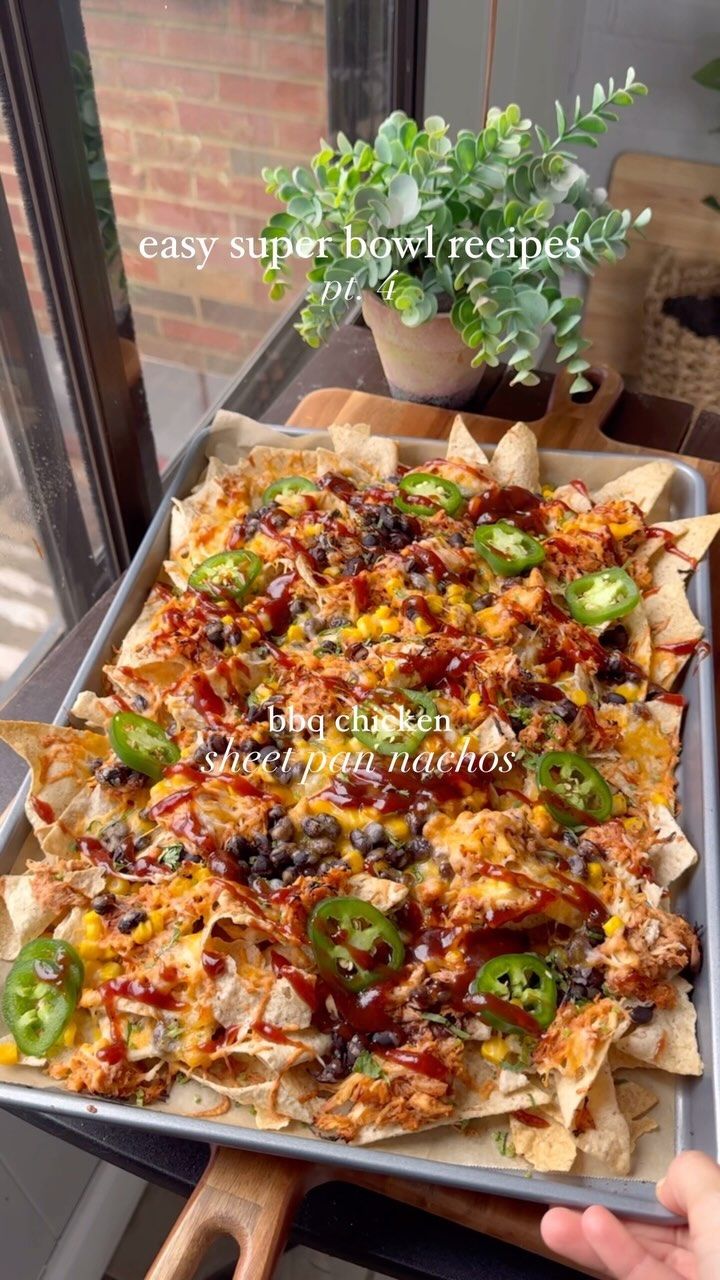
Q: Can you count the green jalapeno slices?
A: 11